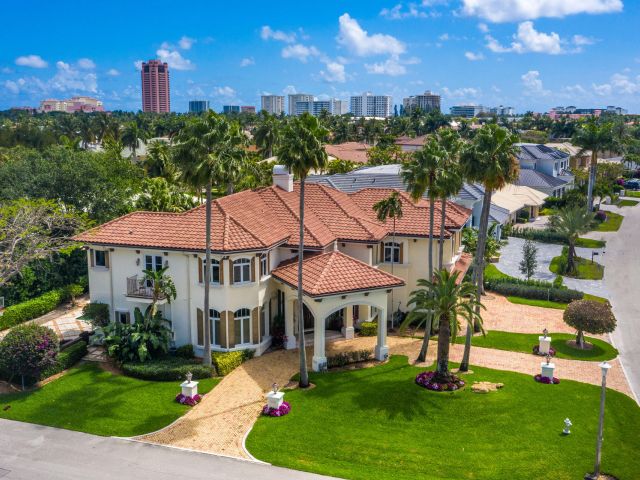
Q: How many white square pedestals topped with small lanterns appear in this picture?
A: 4